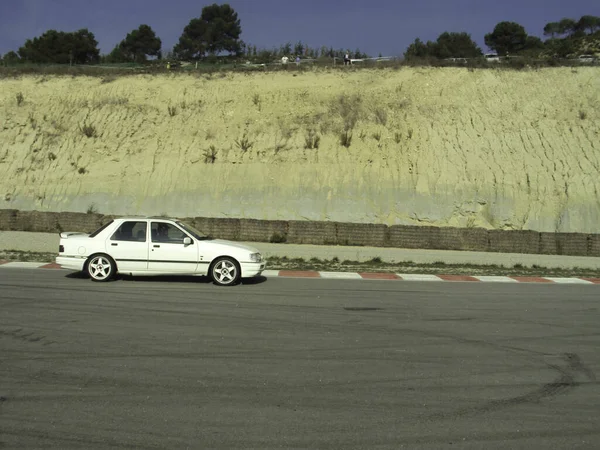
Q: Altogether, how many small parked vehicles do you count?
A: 2